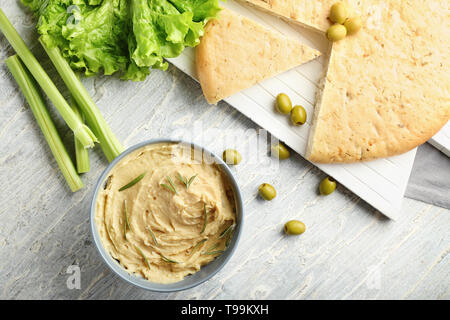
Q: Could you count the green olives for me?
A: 10